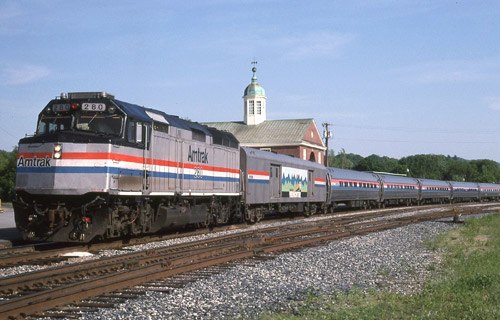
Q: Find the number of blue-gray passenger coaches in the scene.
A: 5